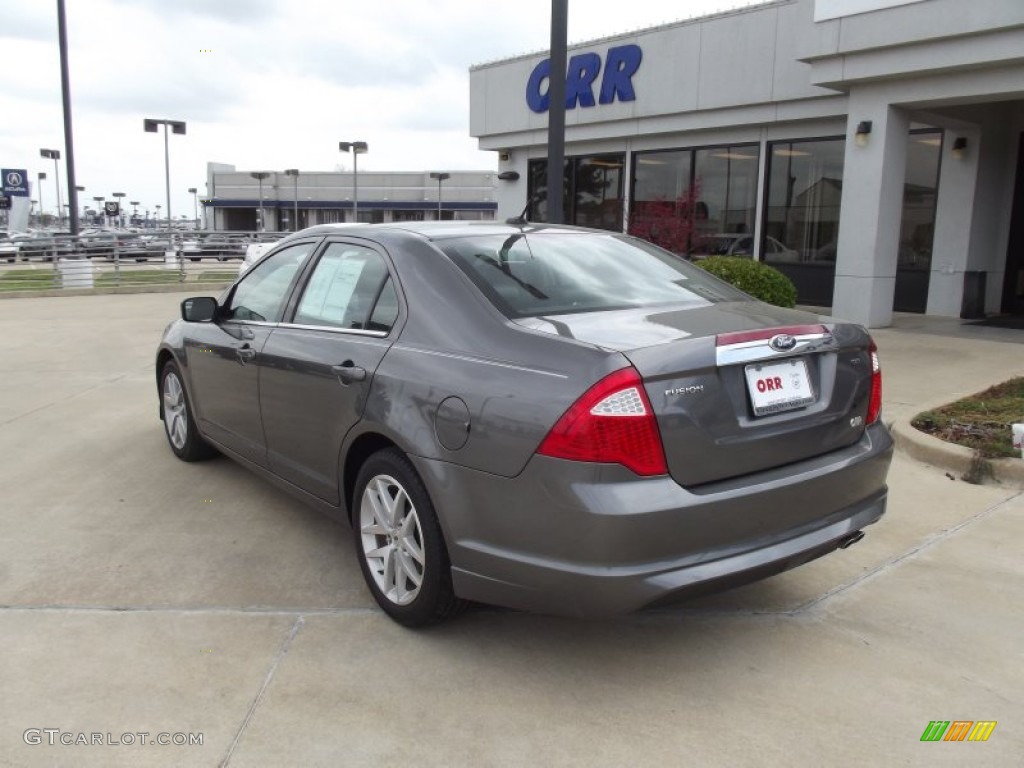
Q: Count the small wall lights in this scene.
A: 2